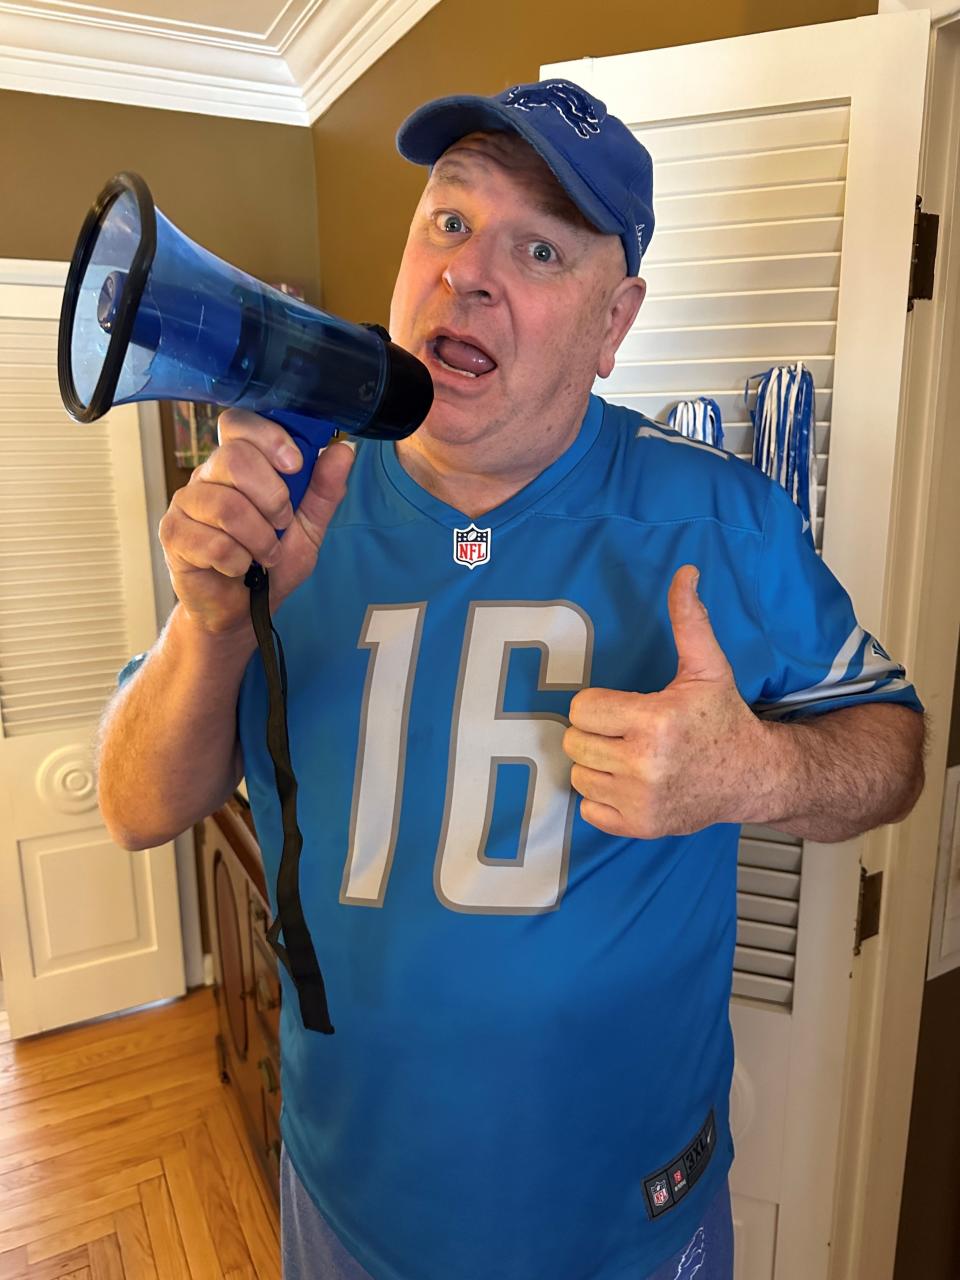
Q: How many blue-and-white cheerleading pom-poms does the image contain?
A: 2